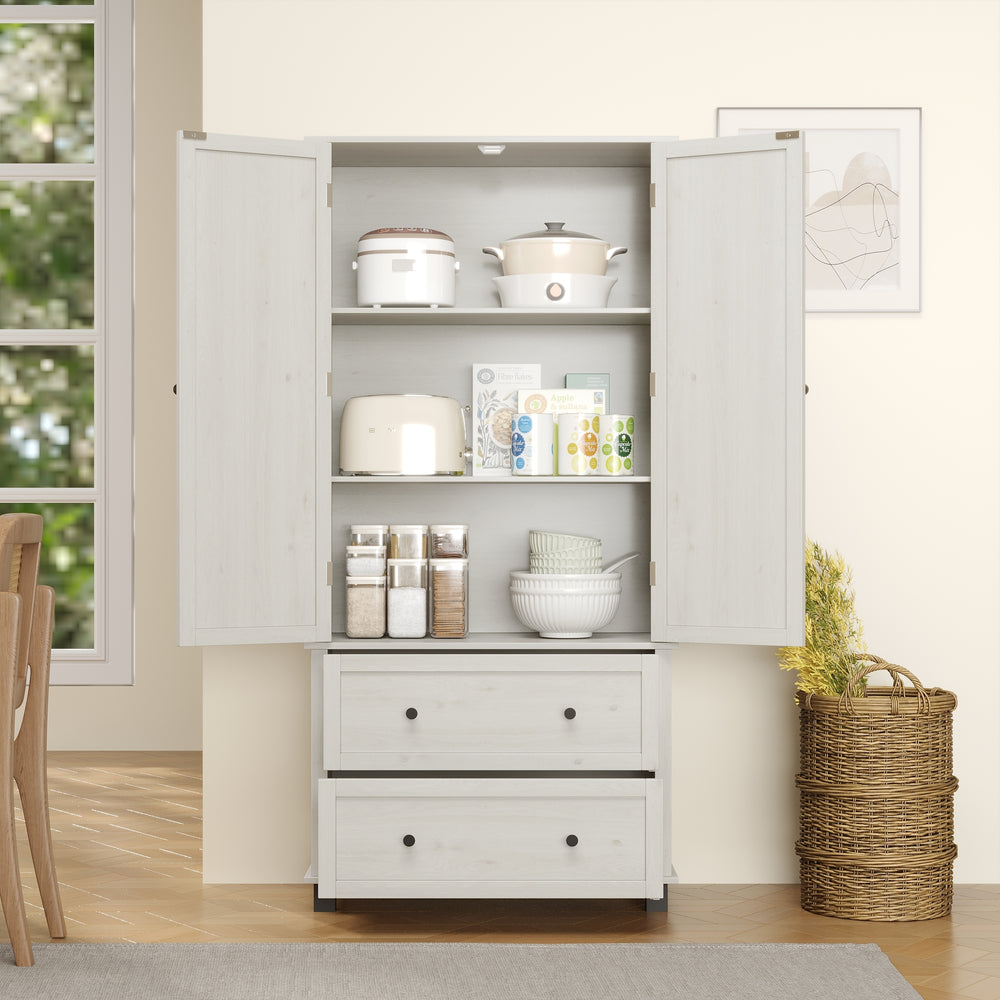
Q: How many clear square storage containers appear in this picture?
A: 7